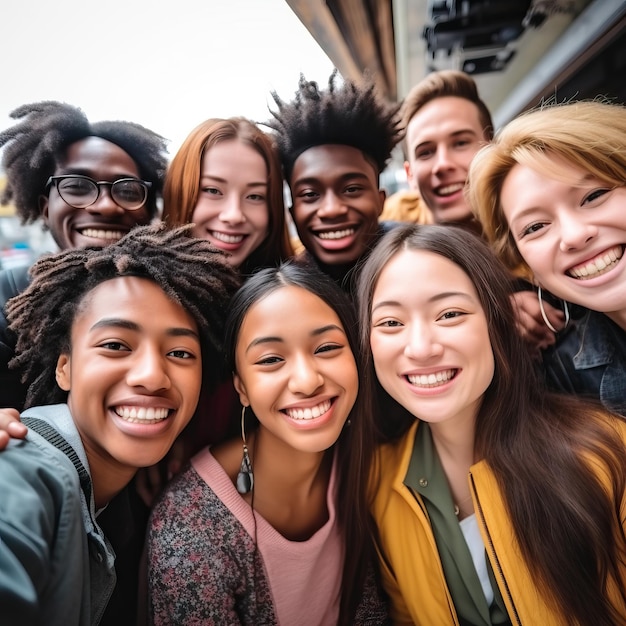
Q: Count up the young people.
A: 8